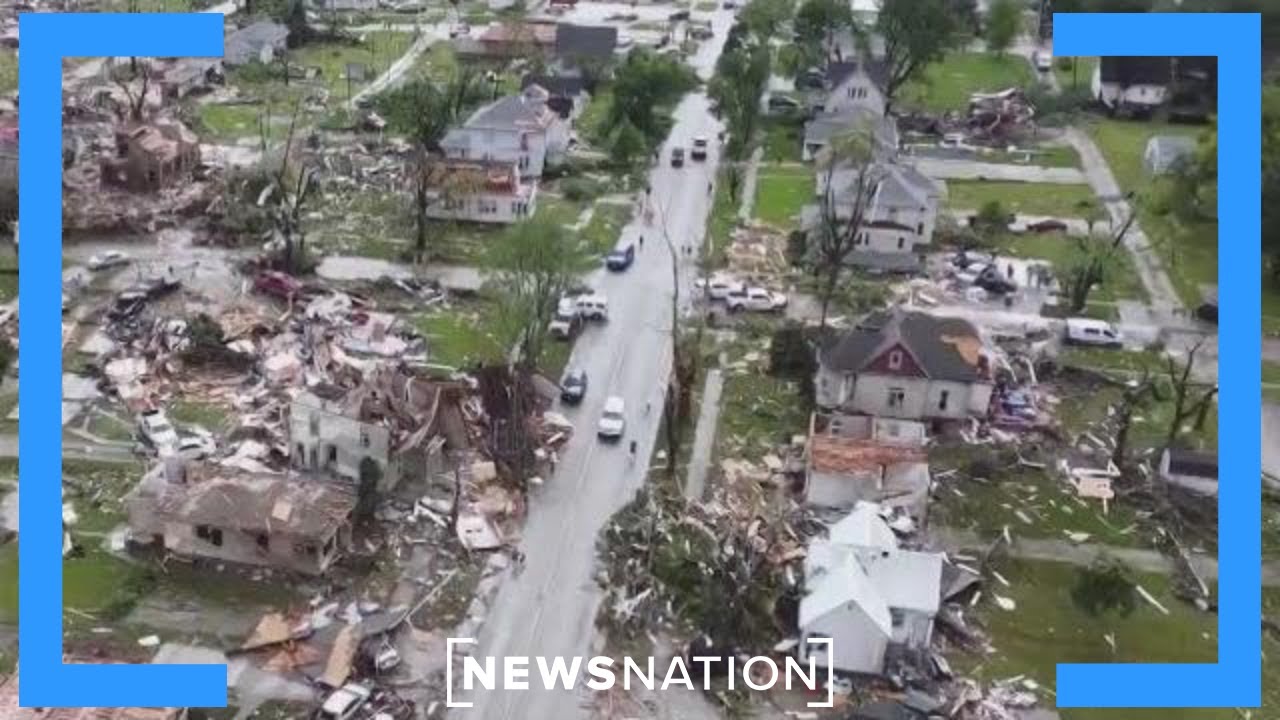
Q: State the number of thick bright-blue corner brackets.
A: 2